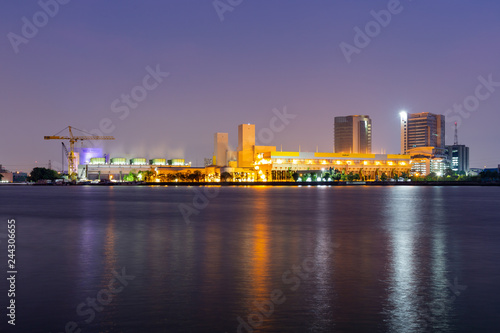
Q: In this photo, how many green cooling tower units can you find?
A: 5